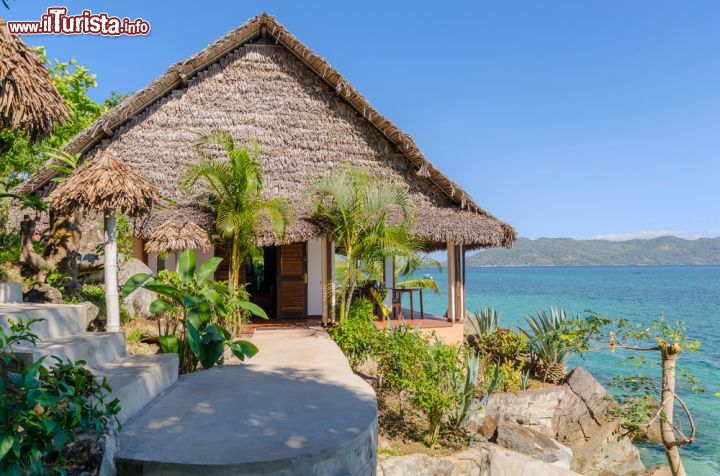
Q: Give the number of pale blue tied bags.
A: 0